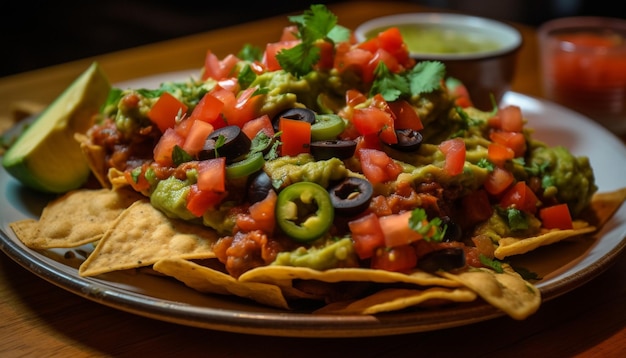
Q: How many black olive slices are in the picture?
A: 8